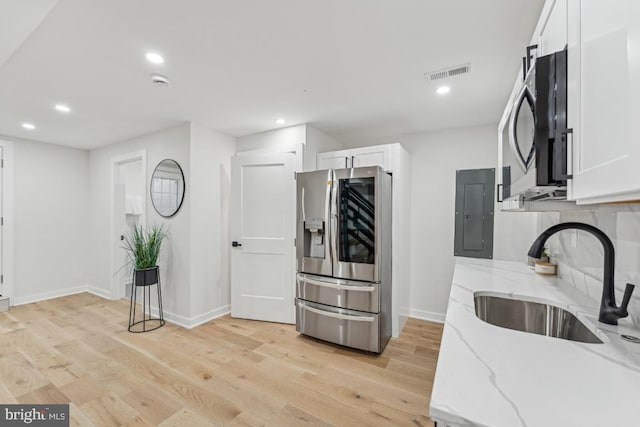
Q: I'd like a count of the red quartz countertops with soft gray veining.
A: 0